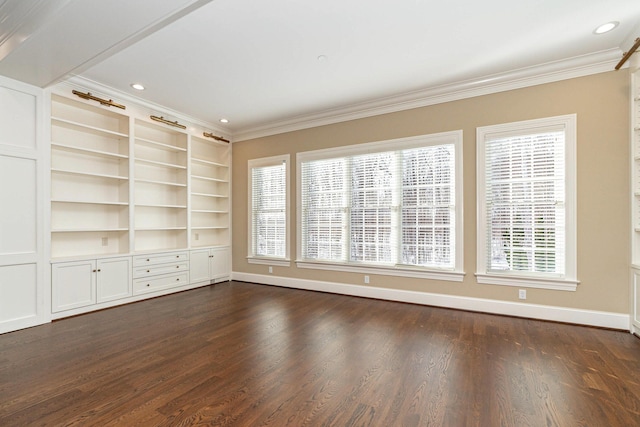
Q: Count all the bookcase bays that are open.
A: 3